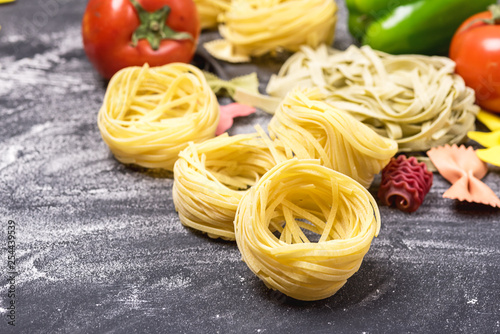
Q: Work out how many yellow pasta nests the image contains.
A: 6